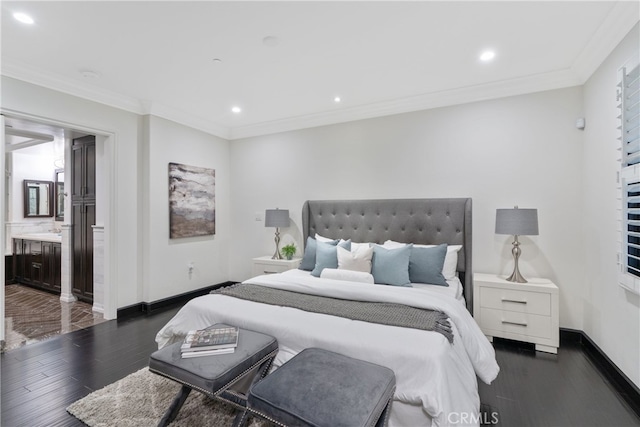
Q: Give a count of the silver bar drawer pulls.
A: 3